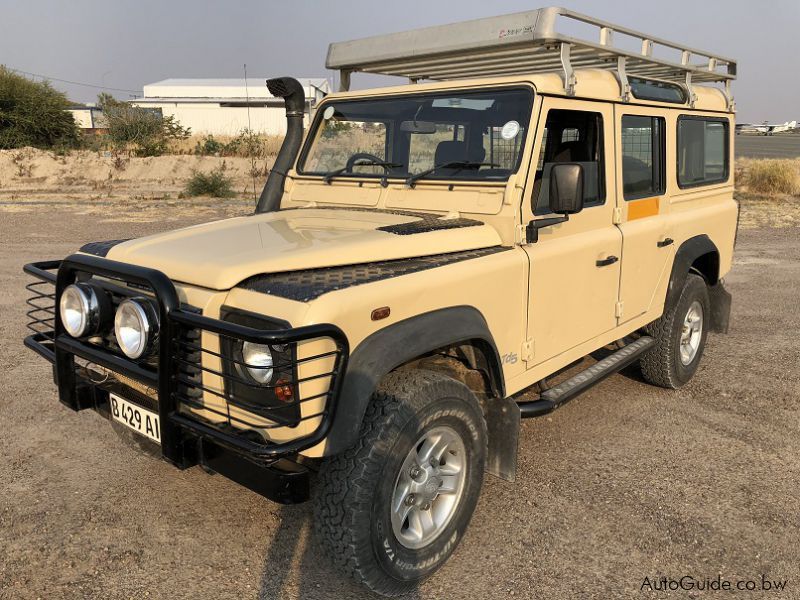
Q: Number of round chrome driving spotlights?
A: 2